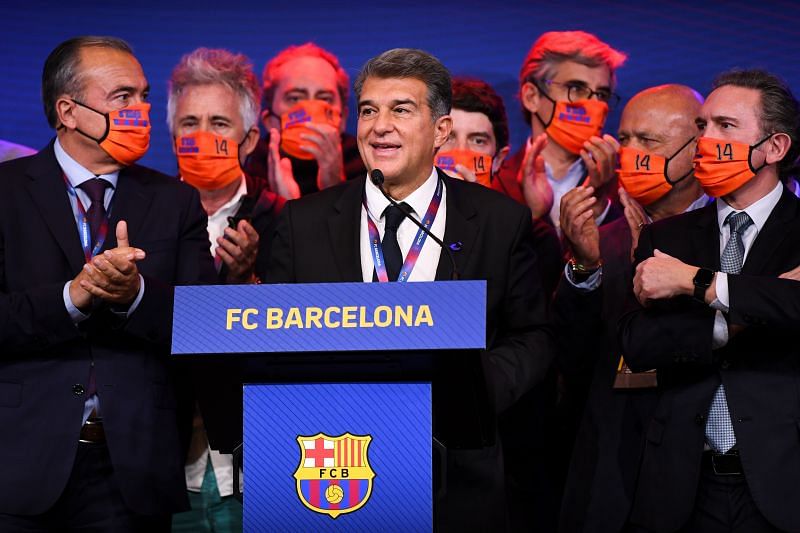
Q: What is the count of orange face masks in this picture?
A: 7